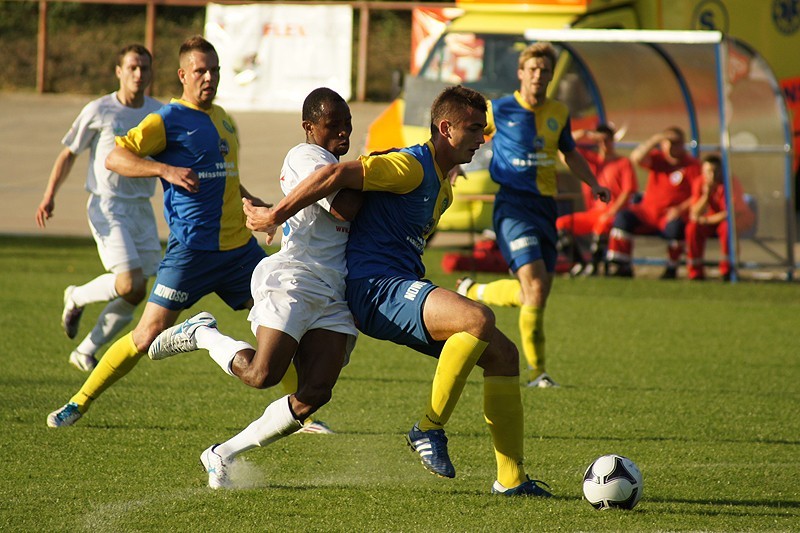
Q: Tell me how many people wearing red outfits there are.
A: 3